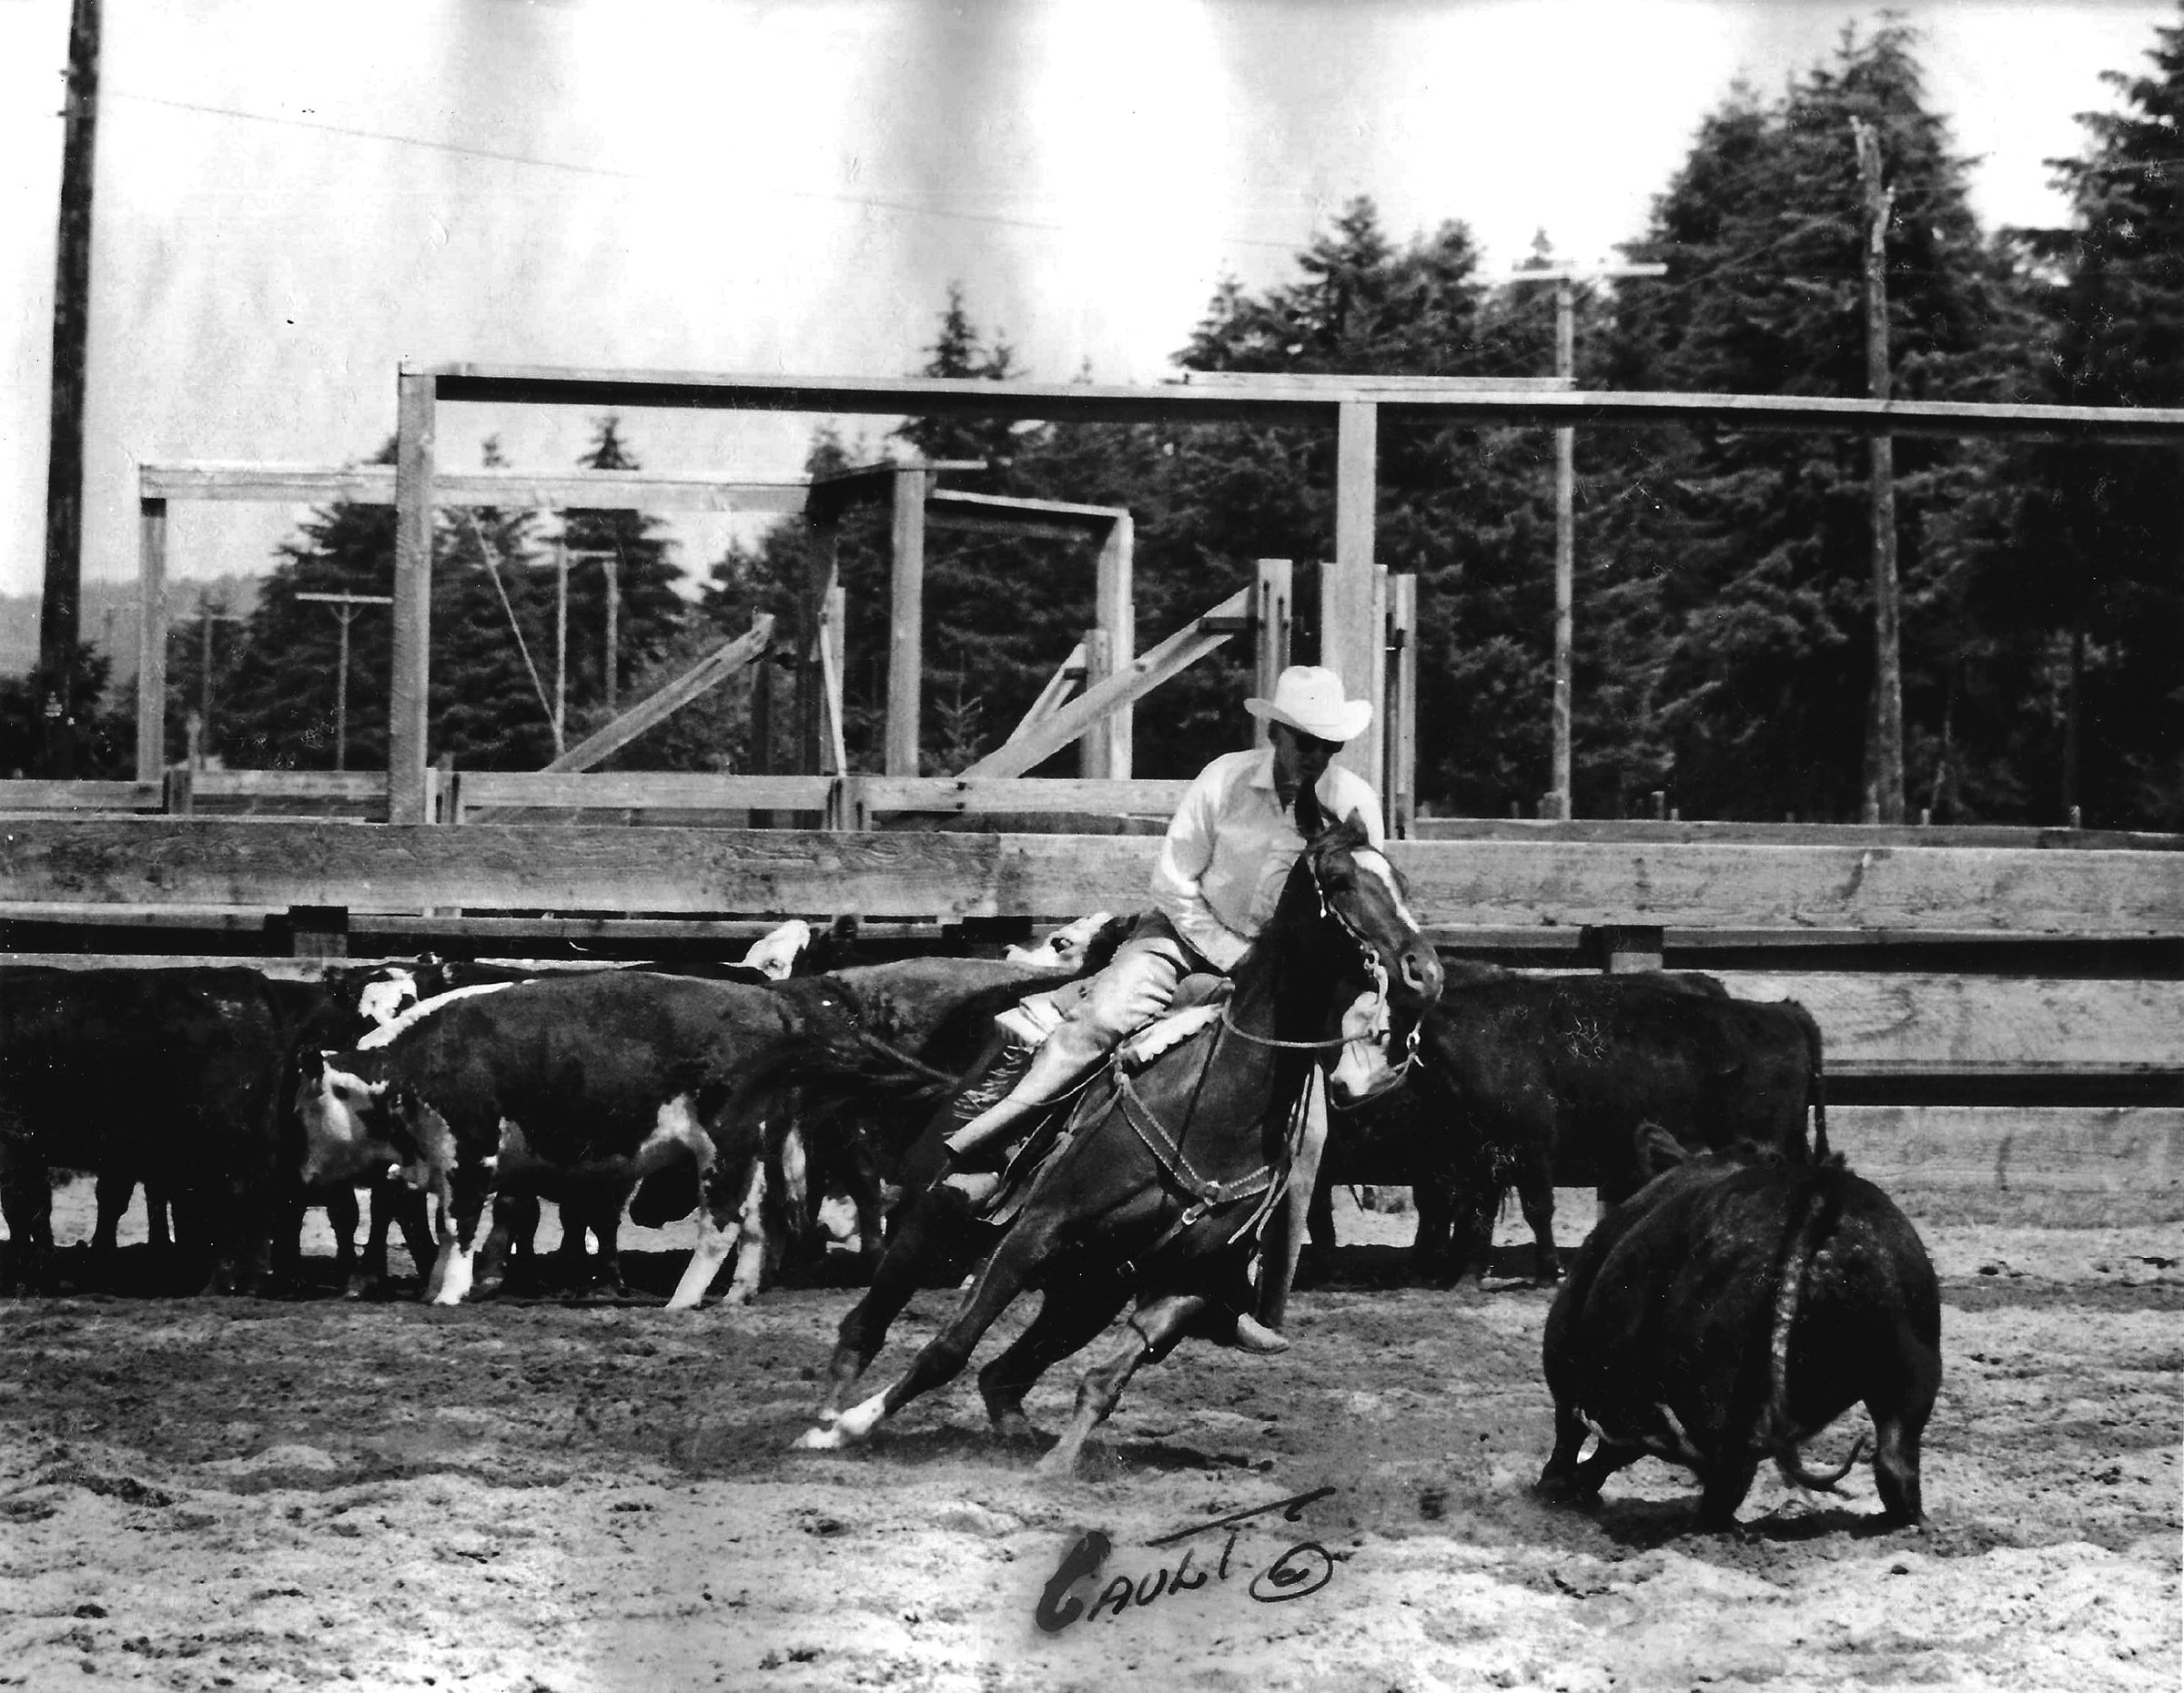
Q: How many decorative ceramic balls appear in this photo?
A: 0